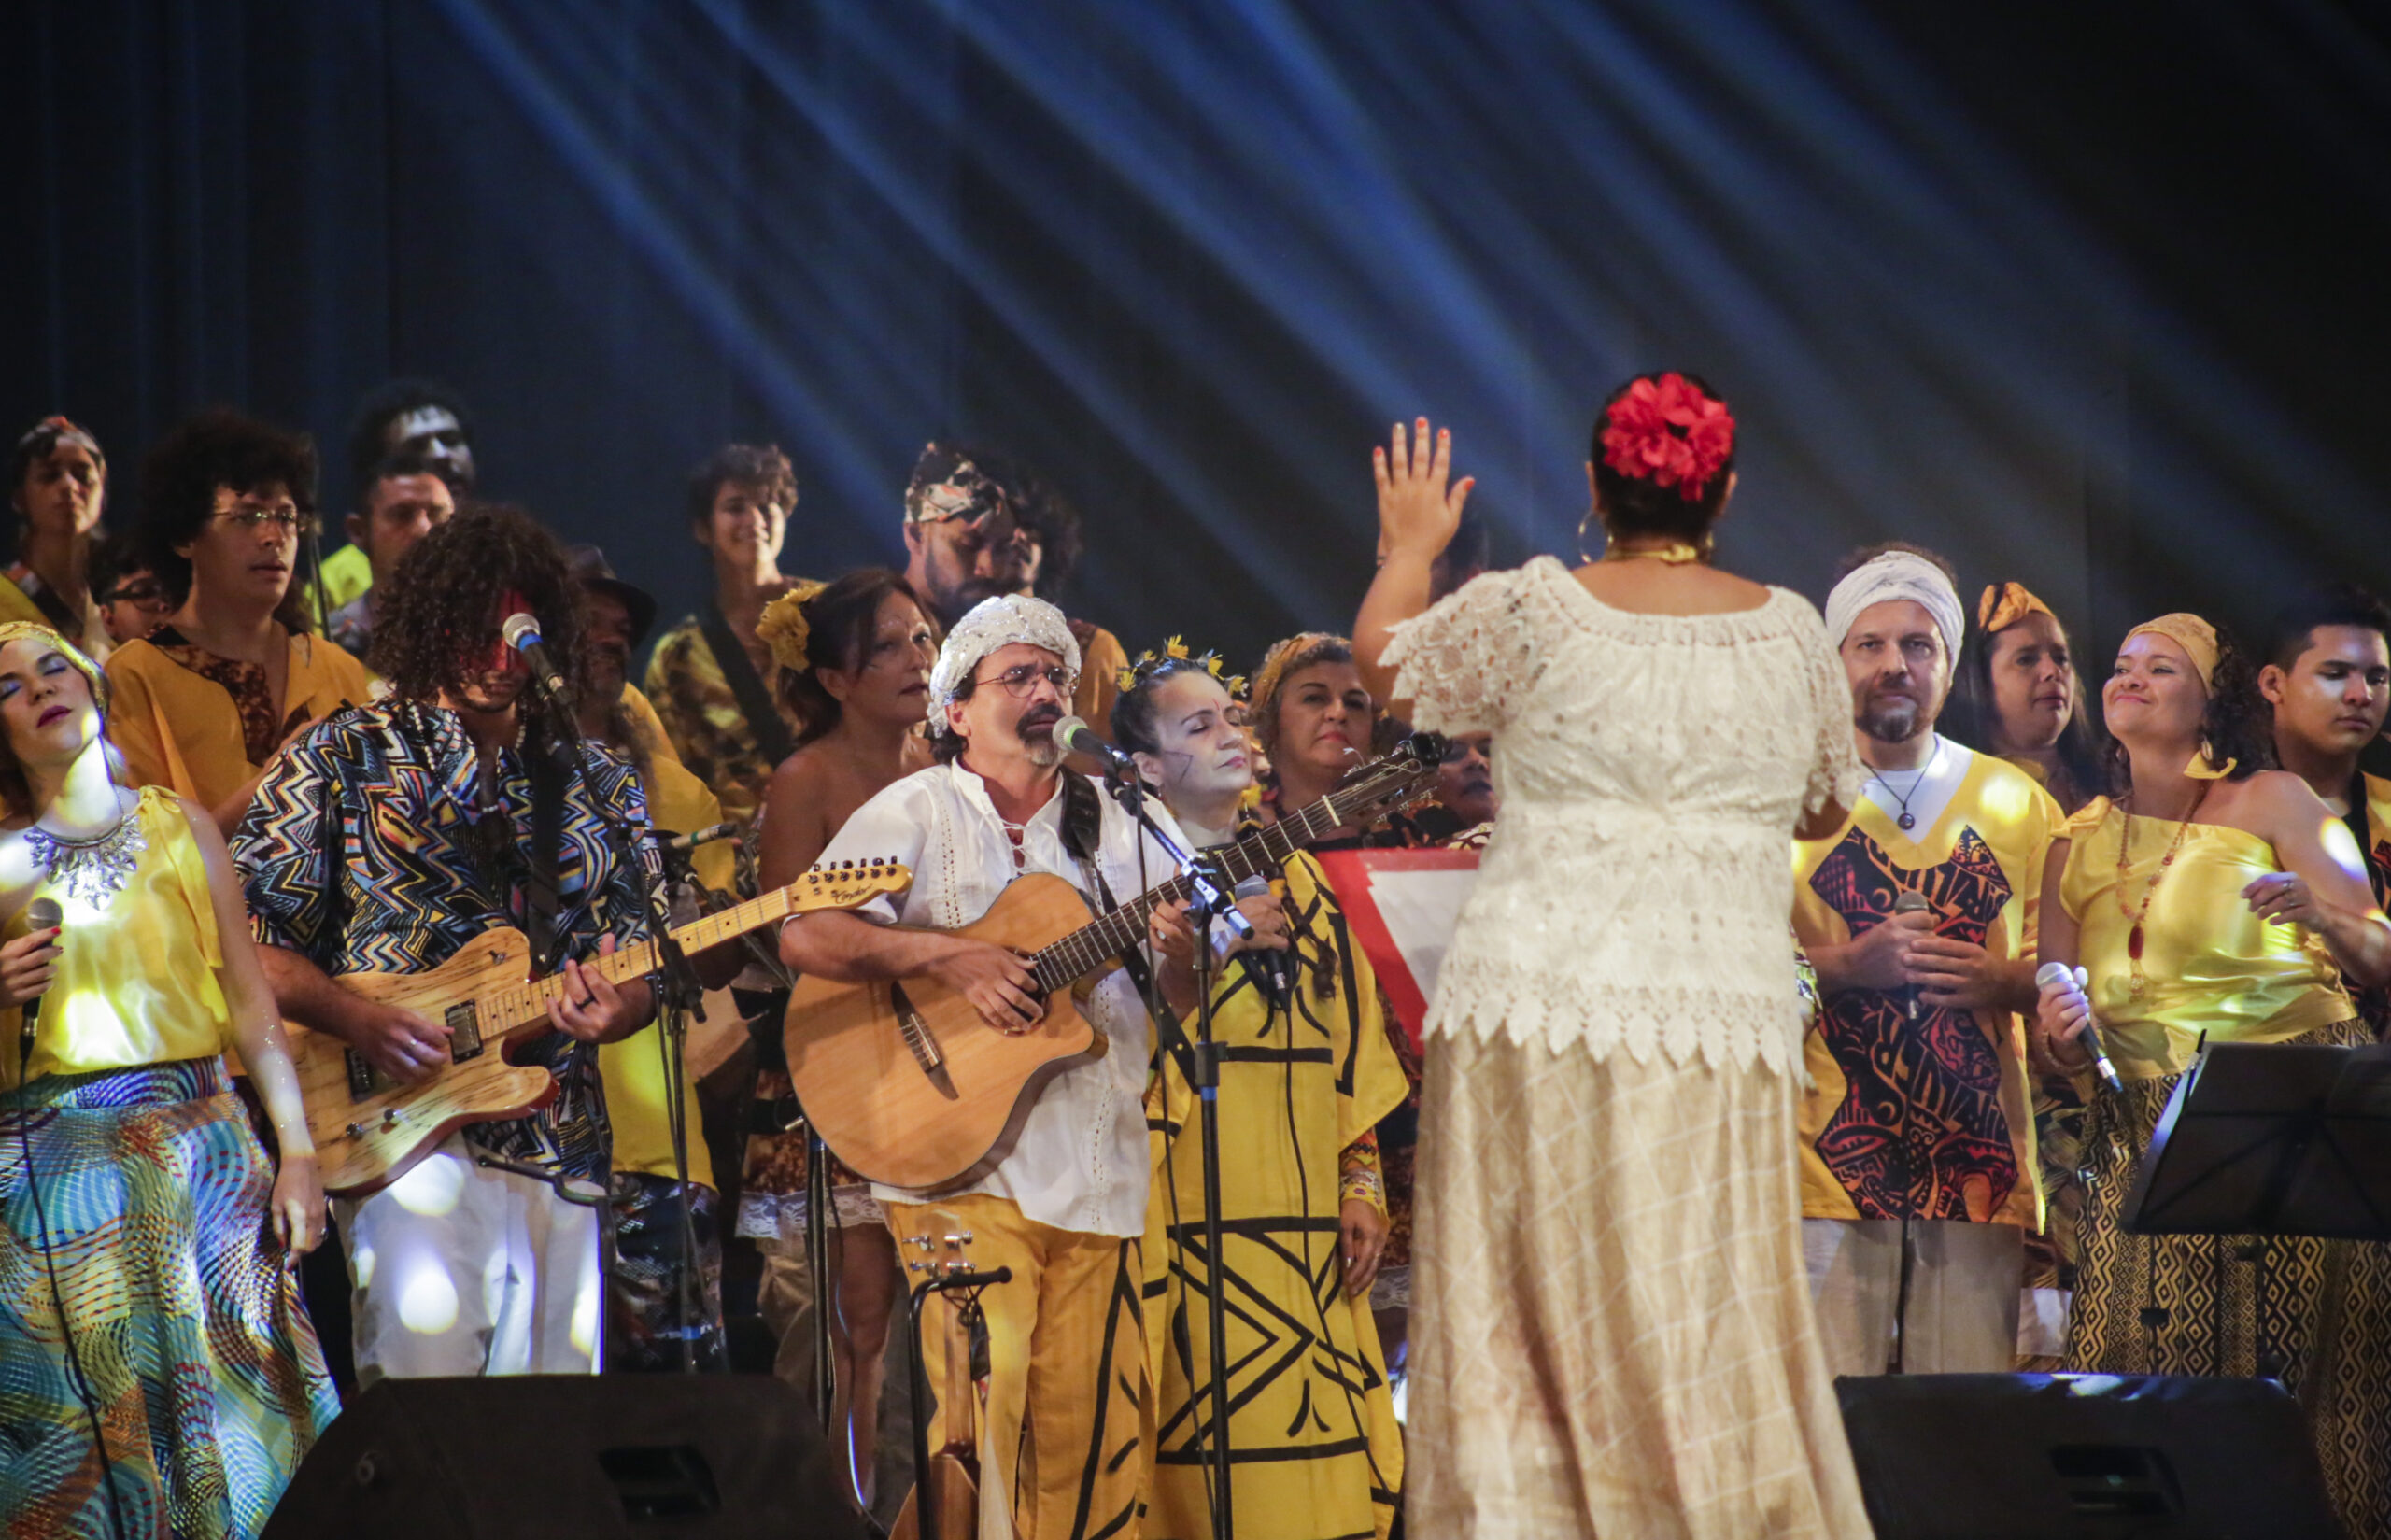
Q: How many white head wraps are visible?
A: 2